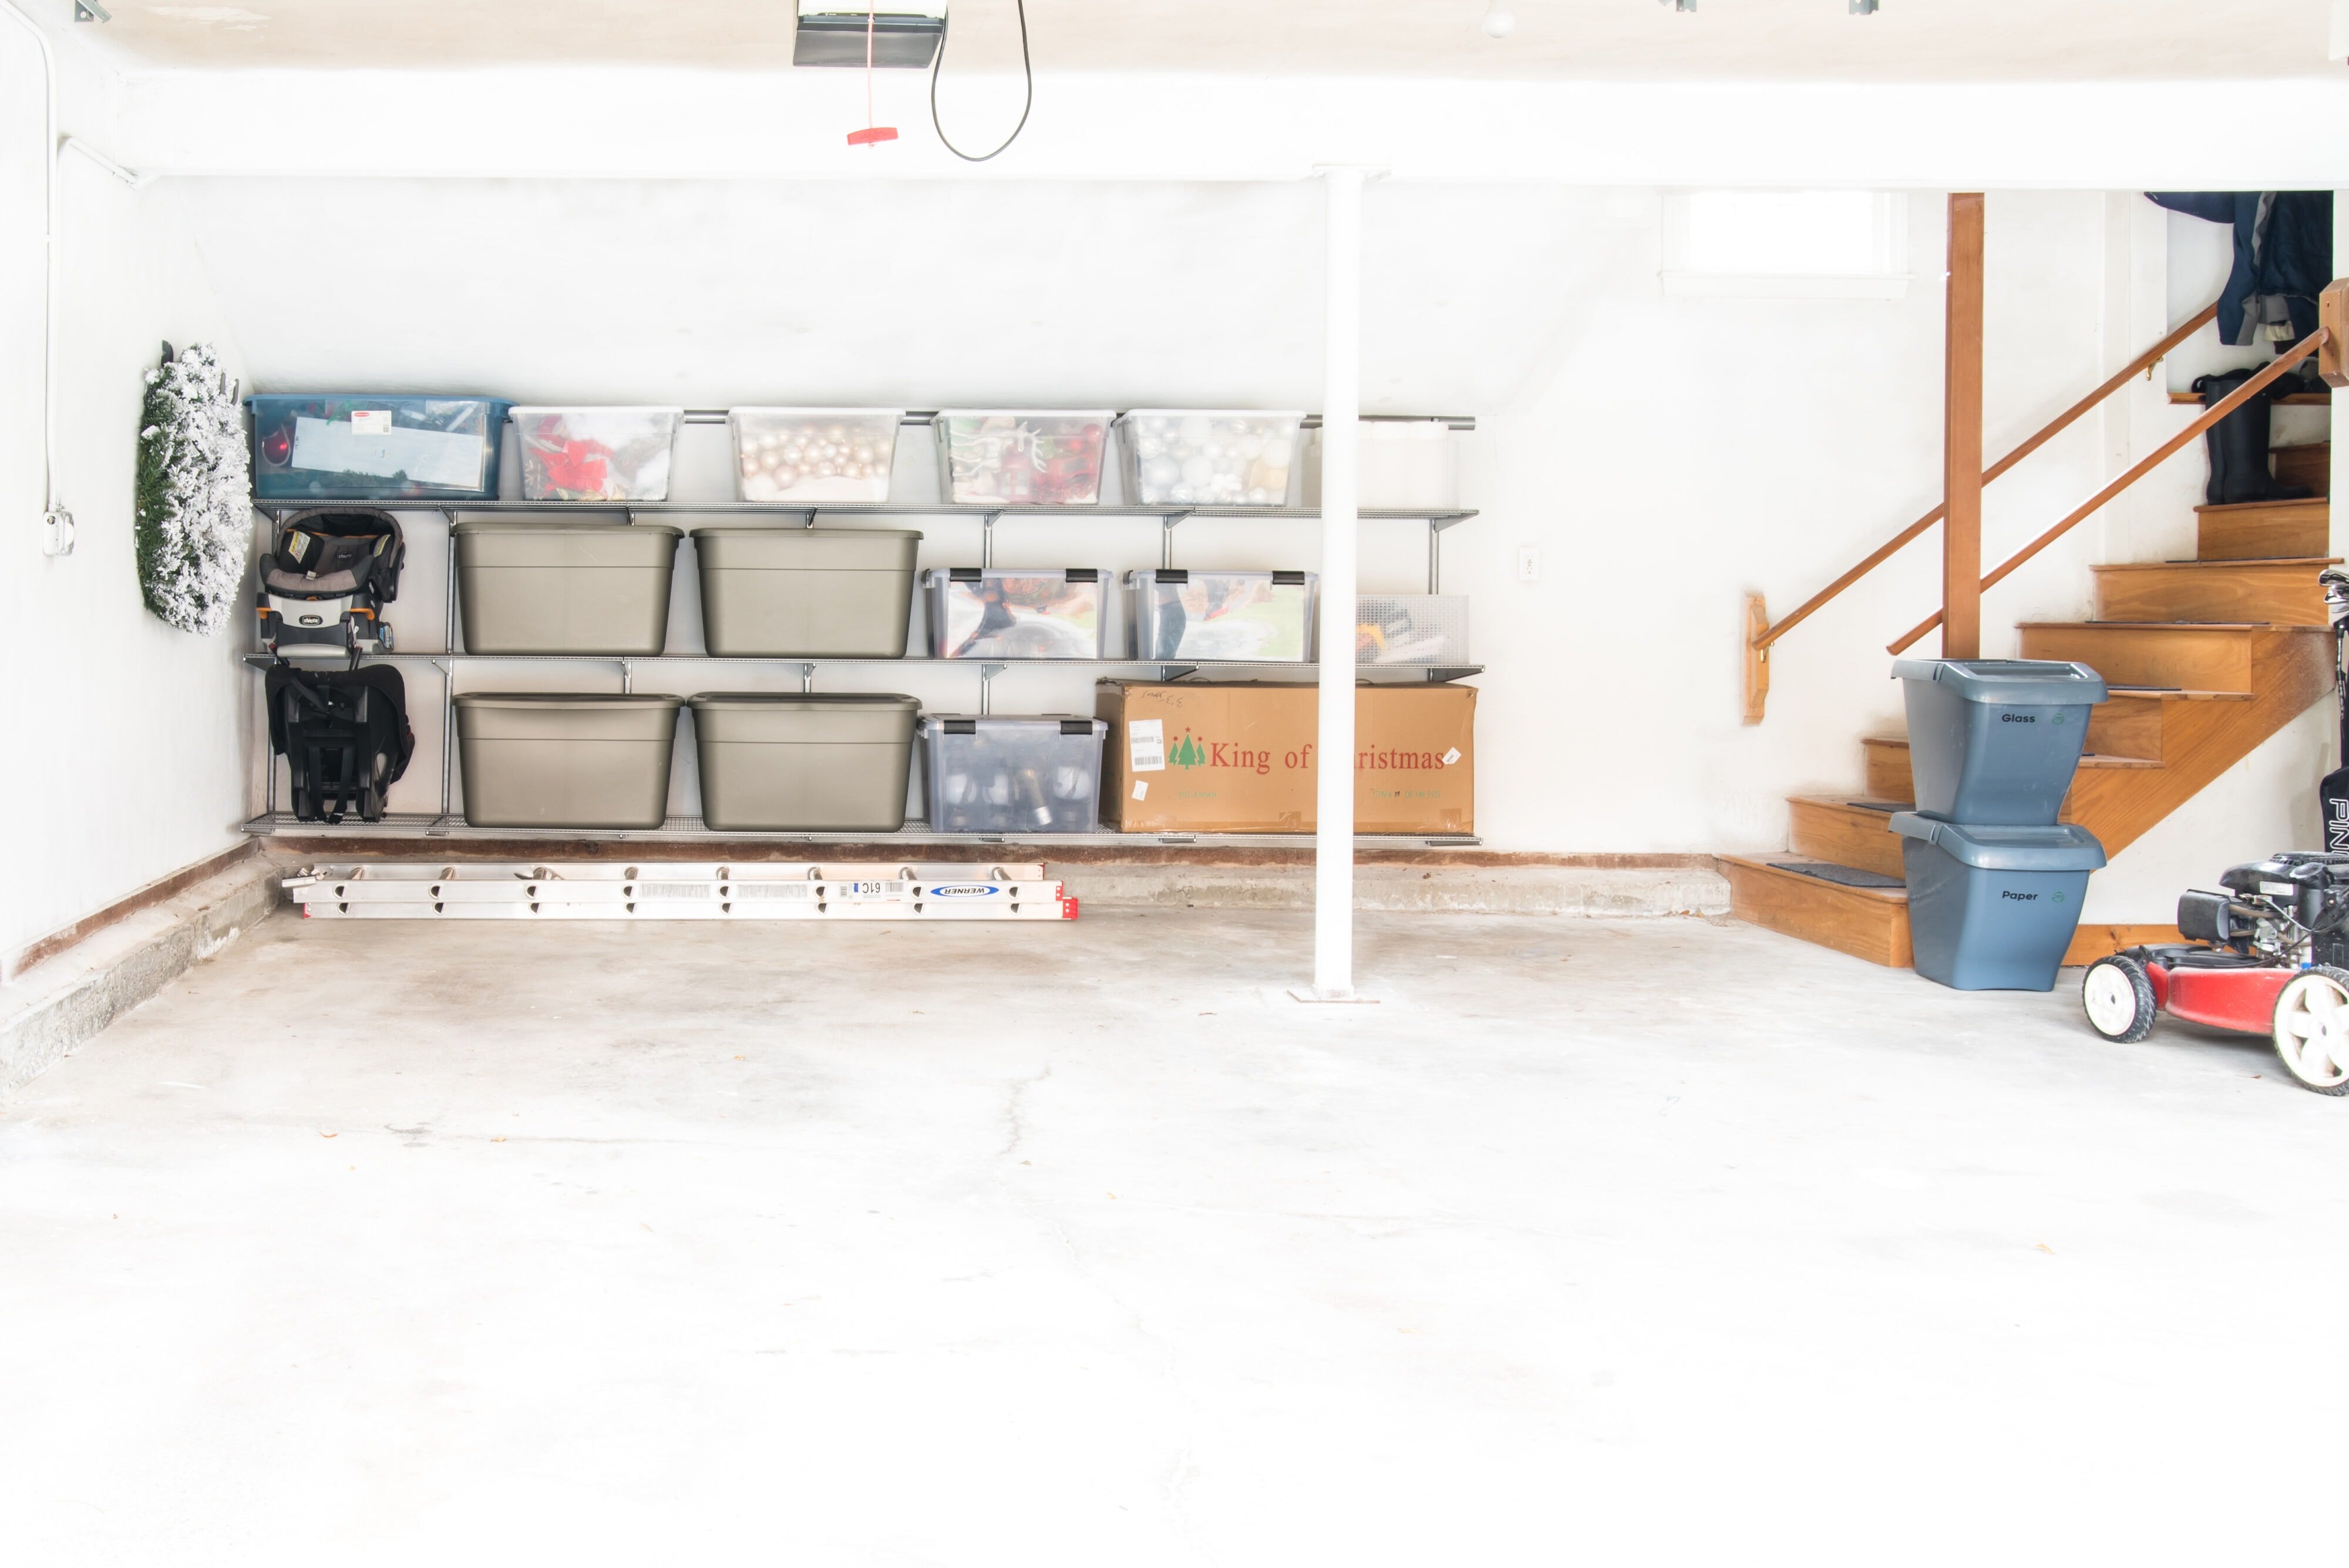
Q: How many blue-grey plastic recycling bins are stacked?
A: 2